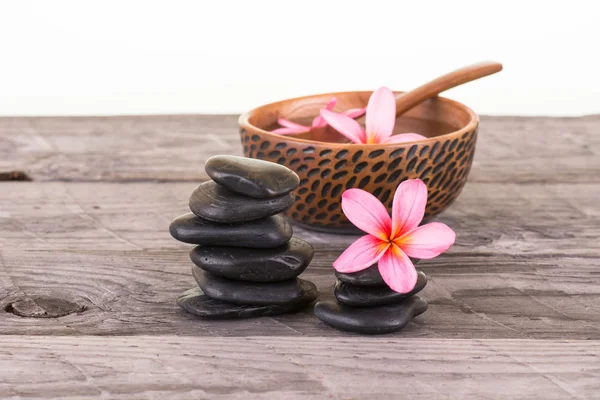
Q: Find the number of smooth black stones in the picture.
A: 9